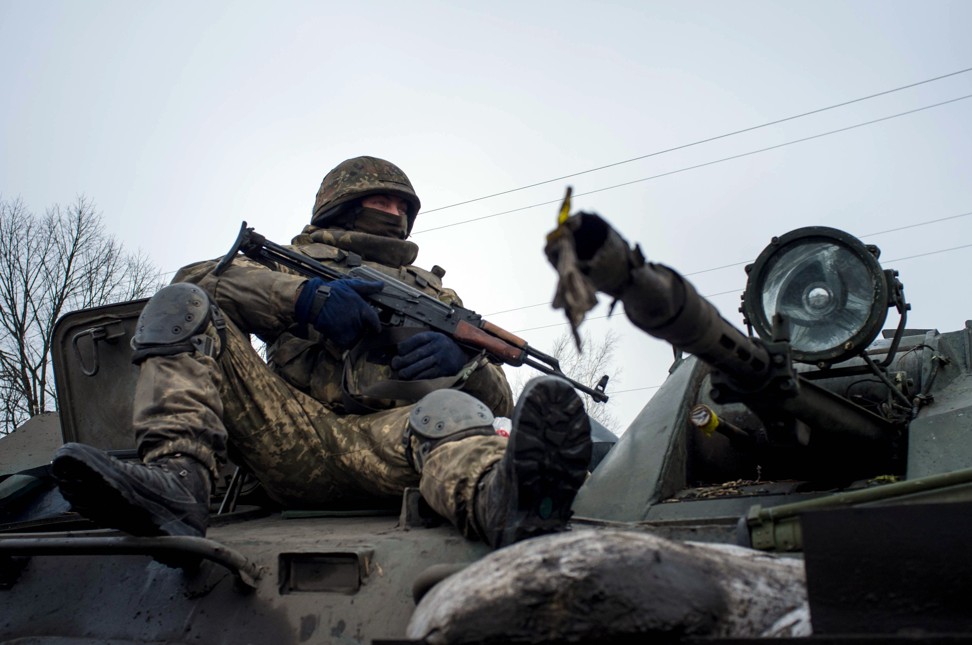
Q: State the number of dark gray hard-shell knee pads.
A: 2